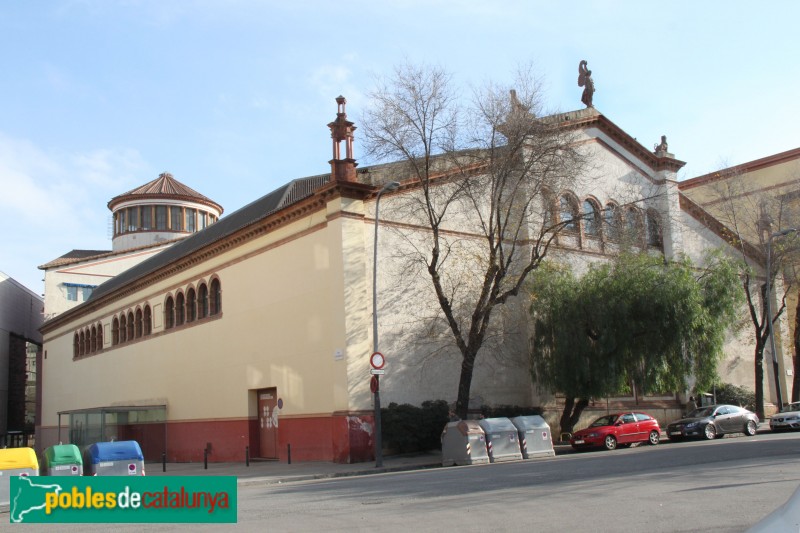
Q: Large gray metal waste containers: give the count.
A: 3